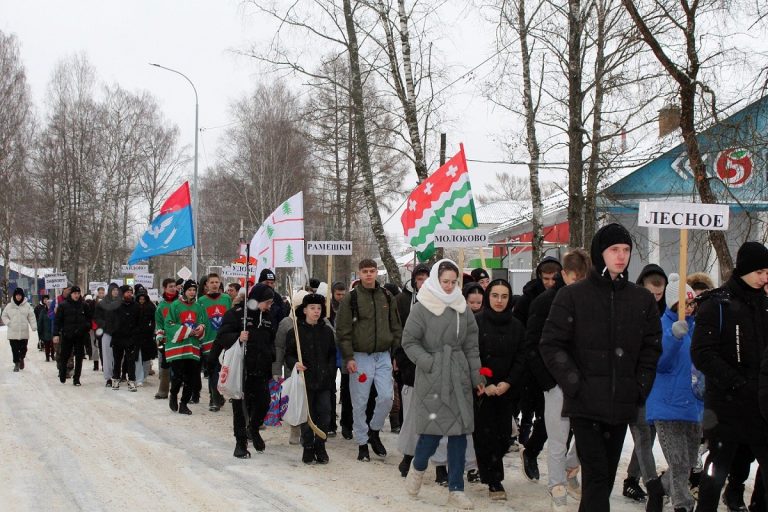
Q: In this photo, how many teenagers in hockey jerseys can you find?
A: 3